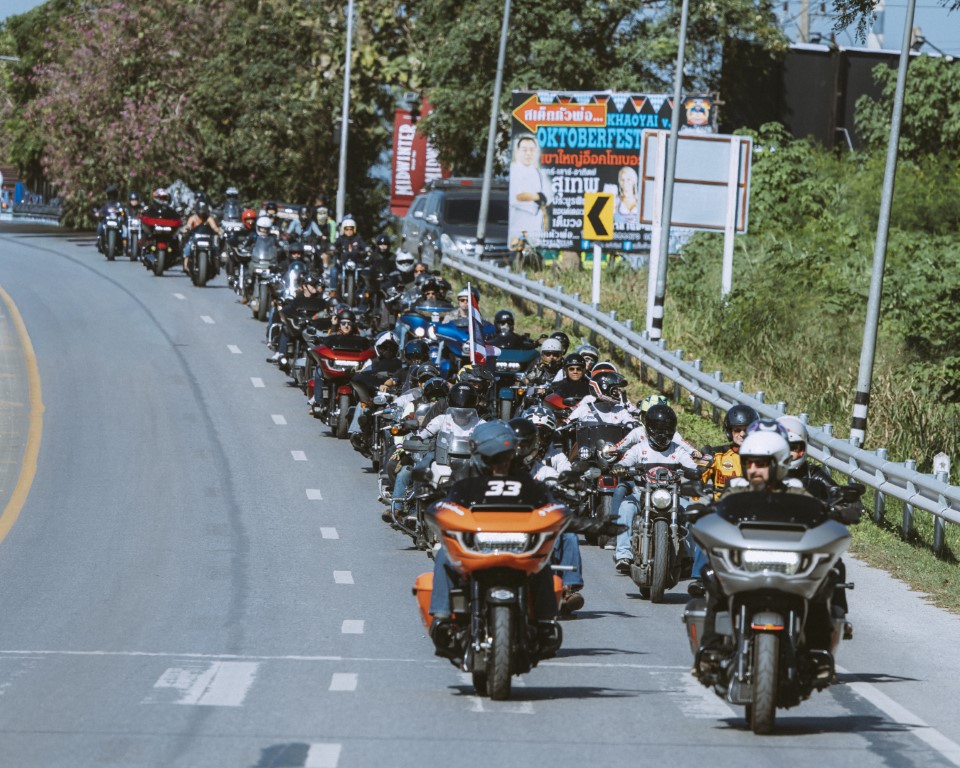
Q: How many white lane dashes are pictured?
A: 12